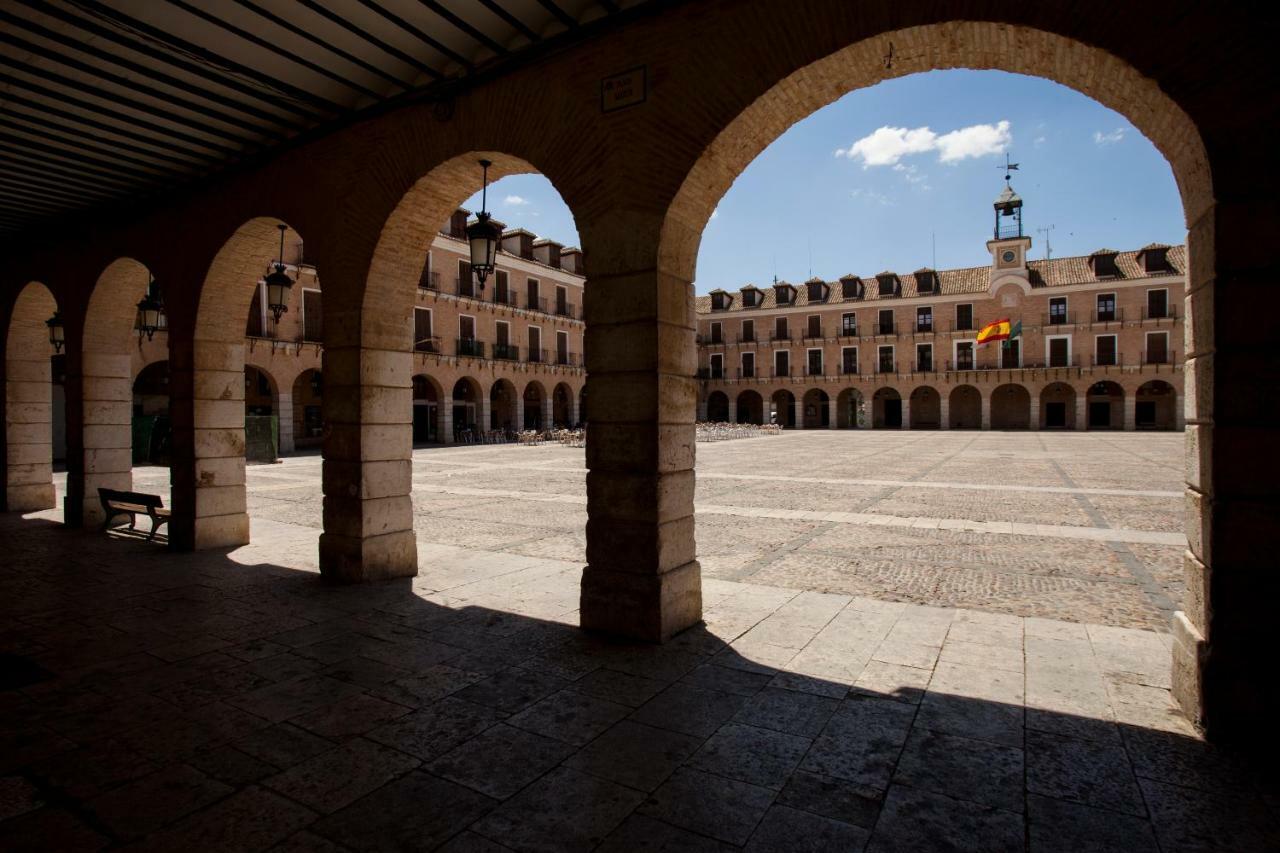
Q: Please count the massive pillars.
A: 6